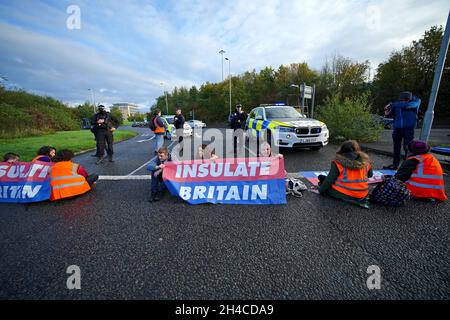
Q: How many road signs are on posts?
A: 1